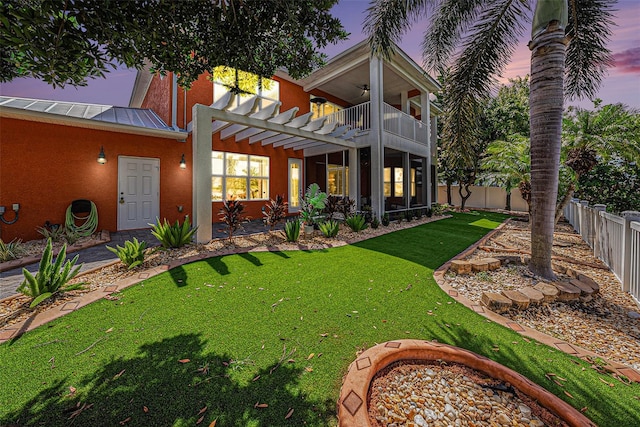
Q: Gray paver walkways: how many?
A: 1